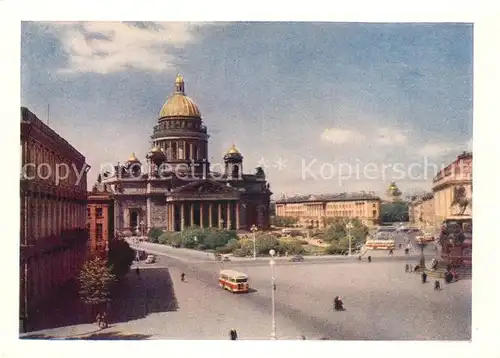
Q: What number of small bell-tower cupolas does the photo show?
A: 3